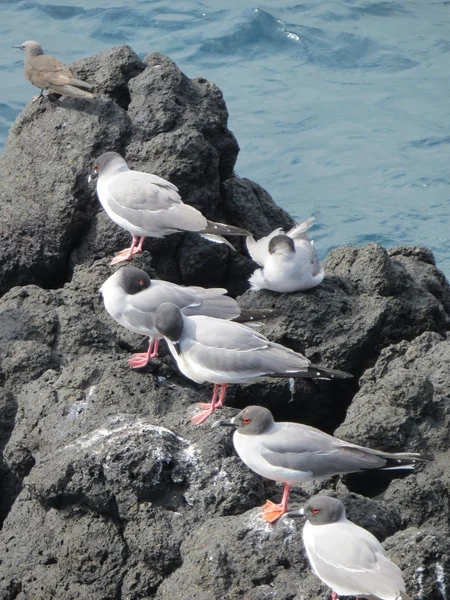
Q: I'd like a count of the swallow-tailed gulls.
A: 6